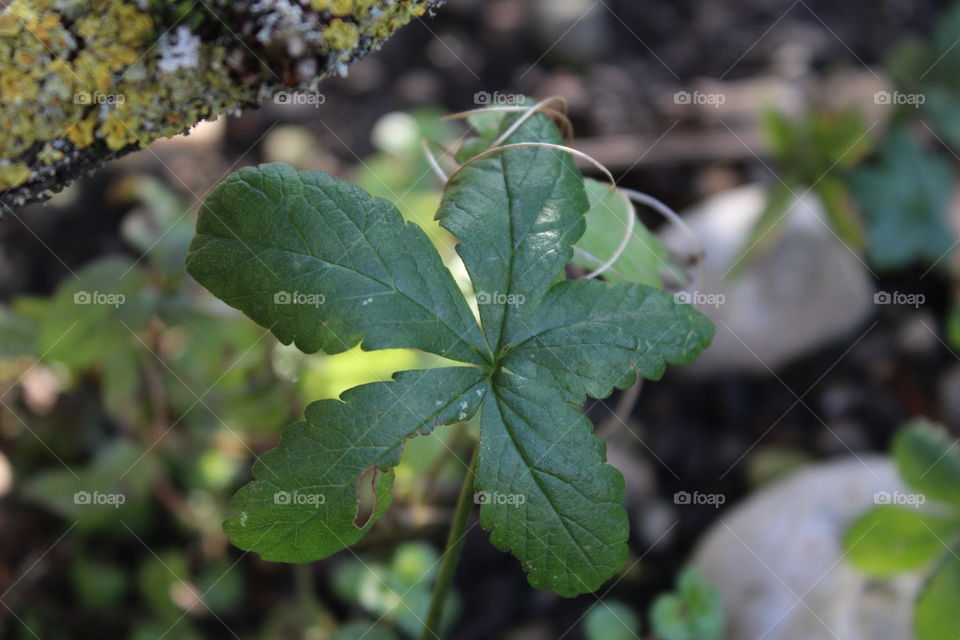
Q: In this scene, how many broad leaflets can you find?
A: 5